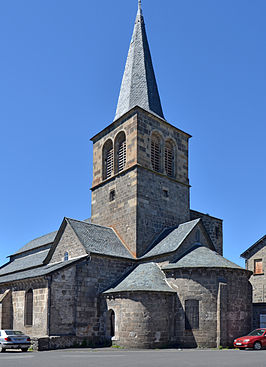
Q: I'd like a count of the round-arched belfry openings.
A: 4